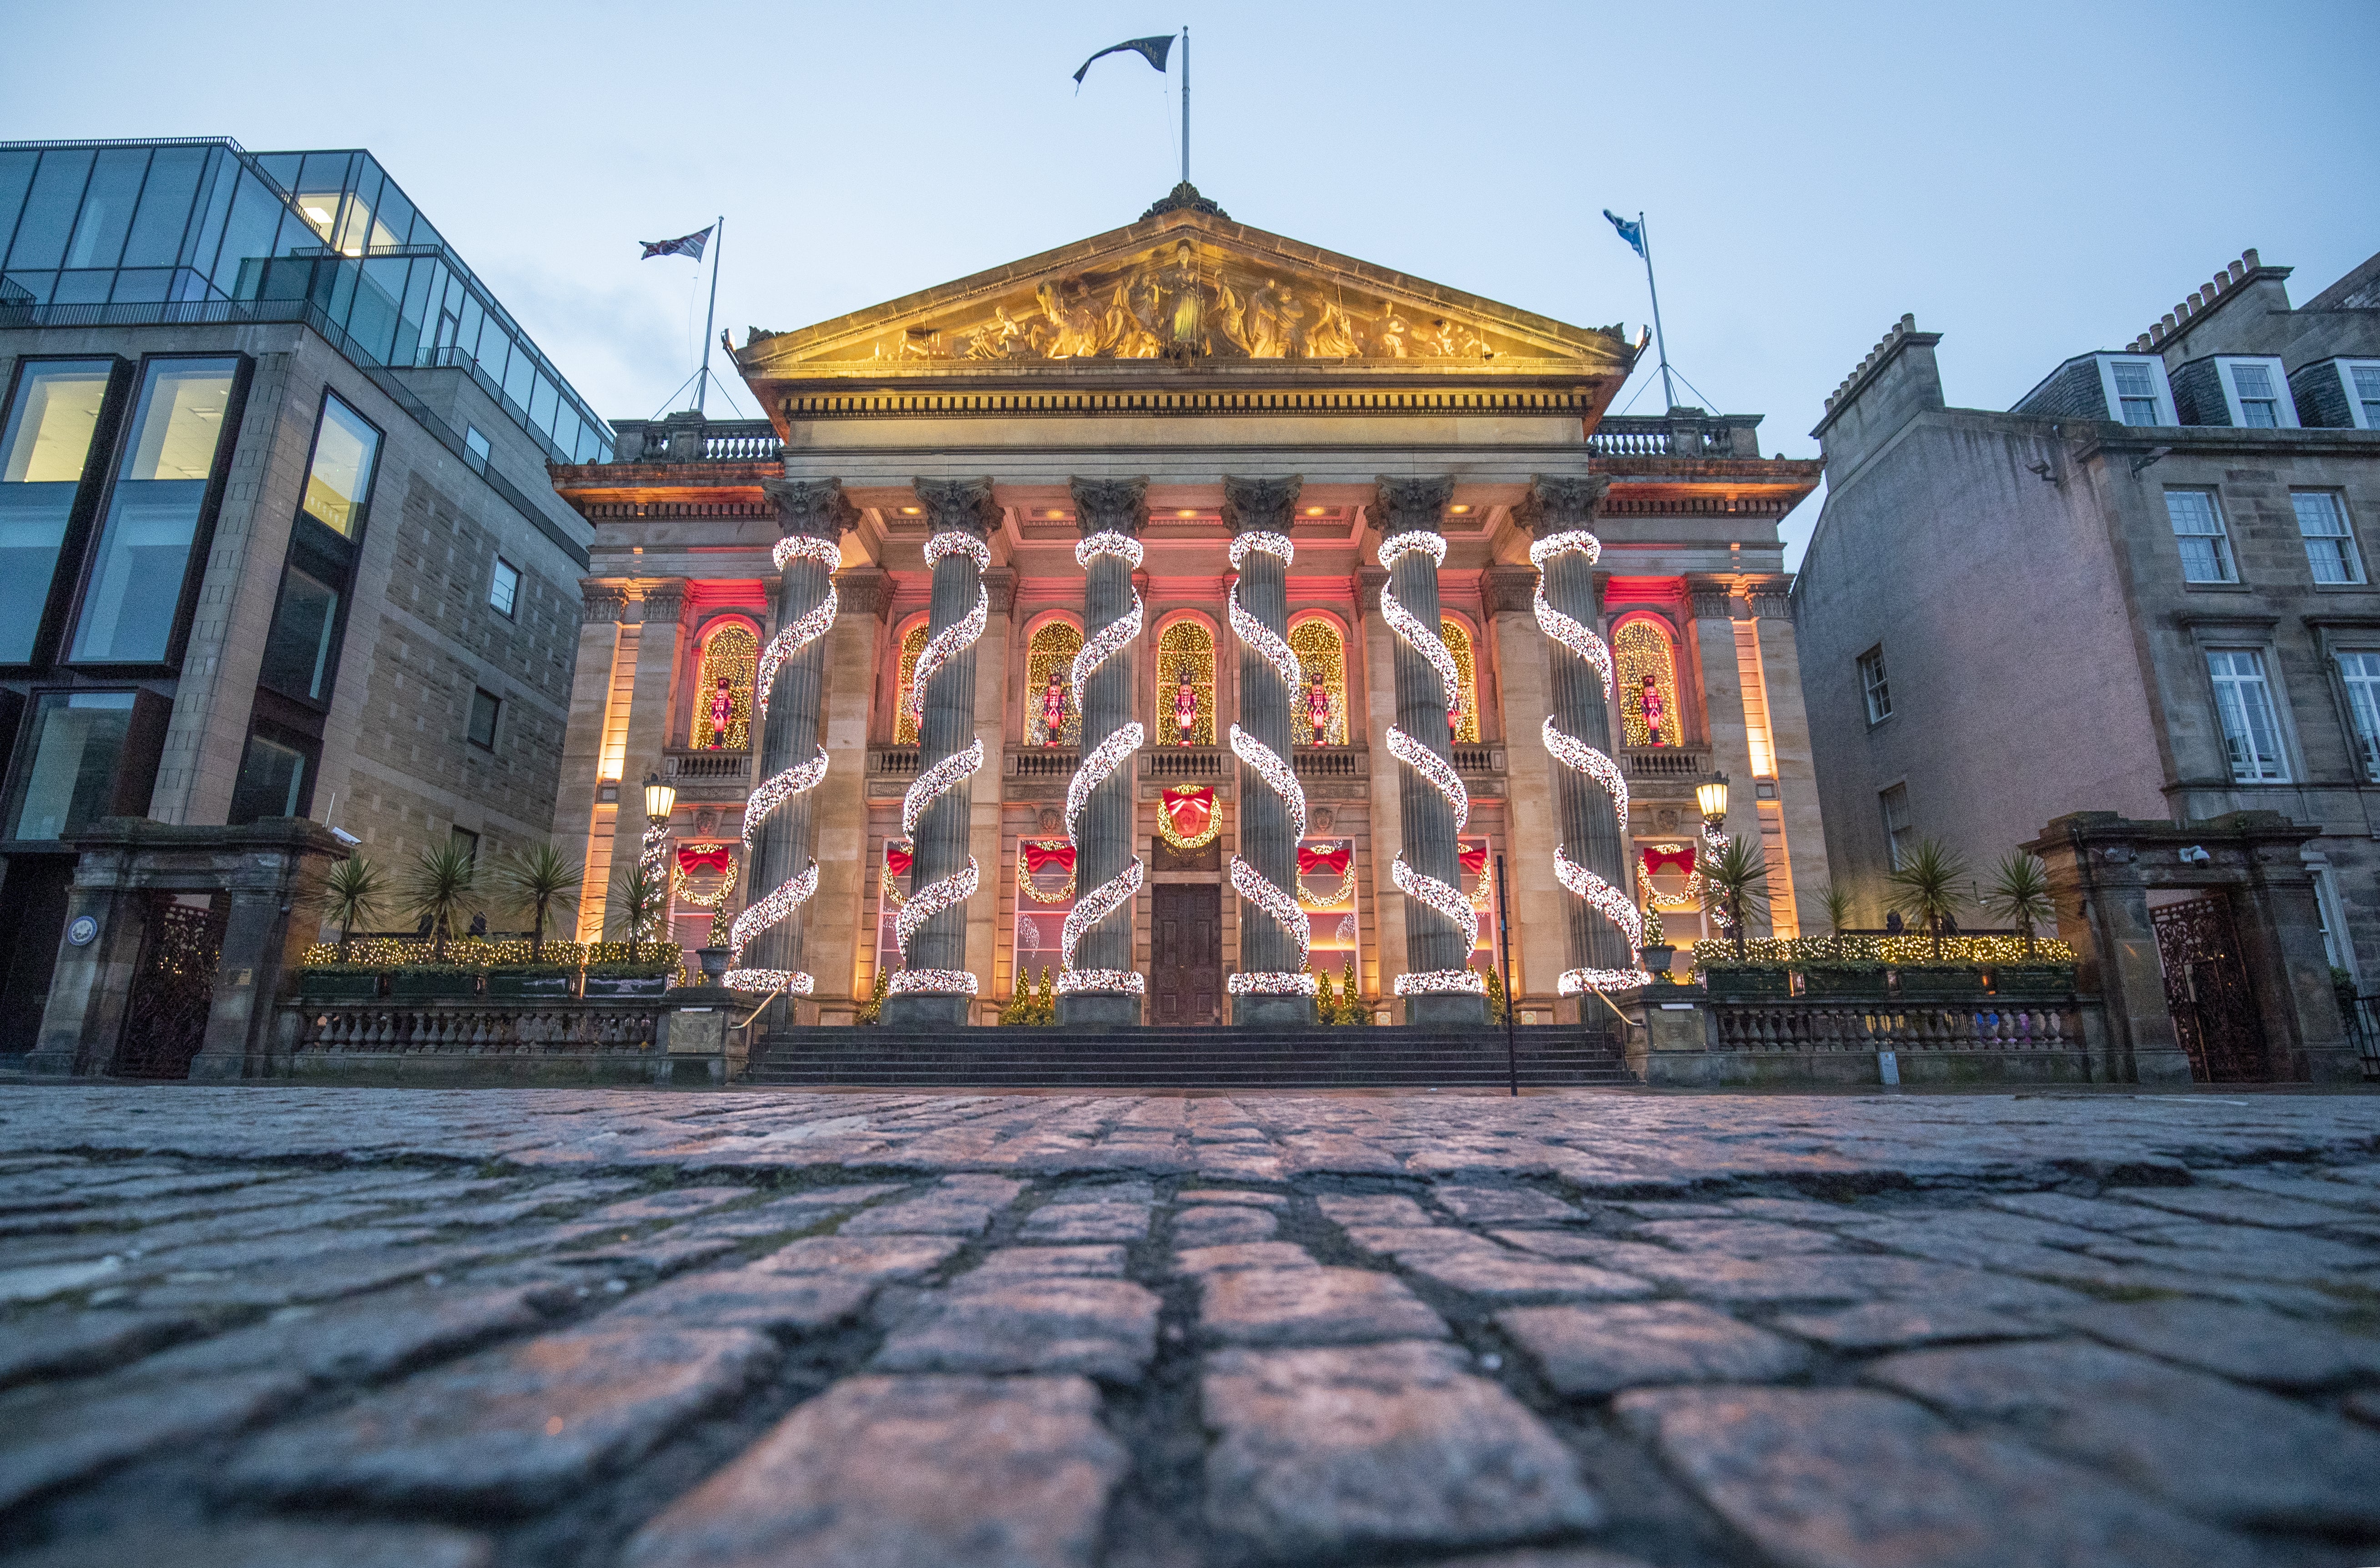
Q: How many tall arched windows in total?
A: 7